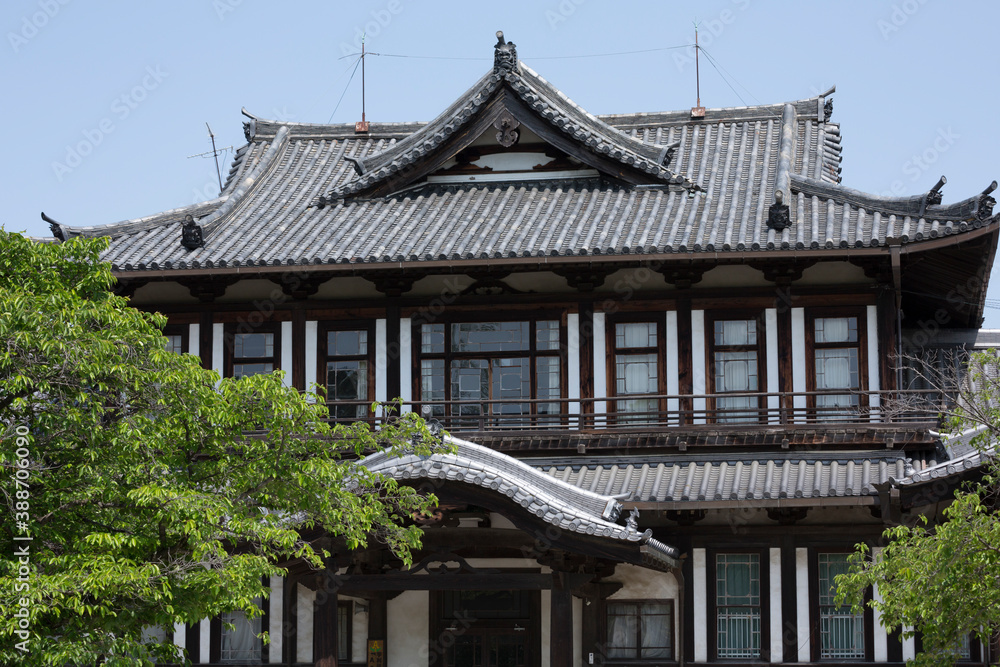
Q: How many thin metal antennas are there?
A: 3